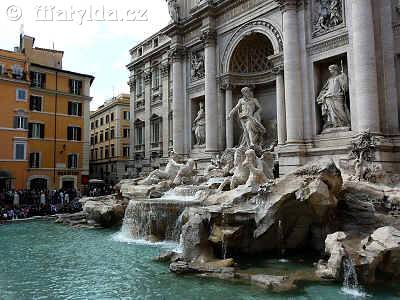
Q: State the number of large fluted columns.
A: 4